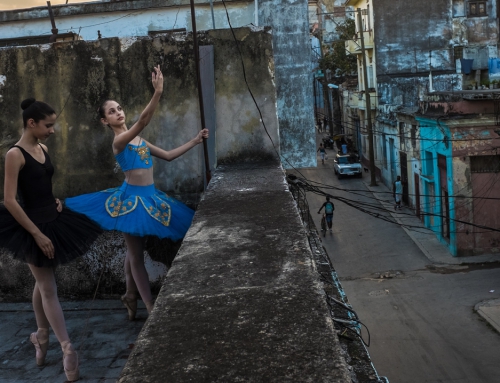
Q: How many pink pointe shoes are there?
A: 2